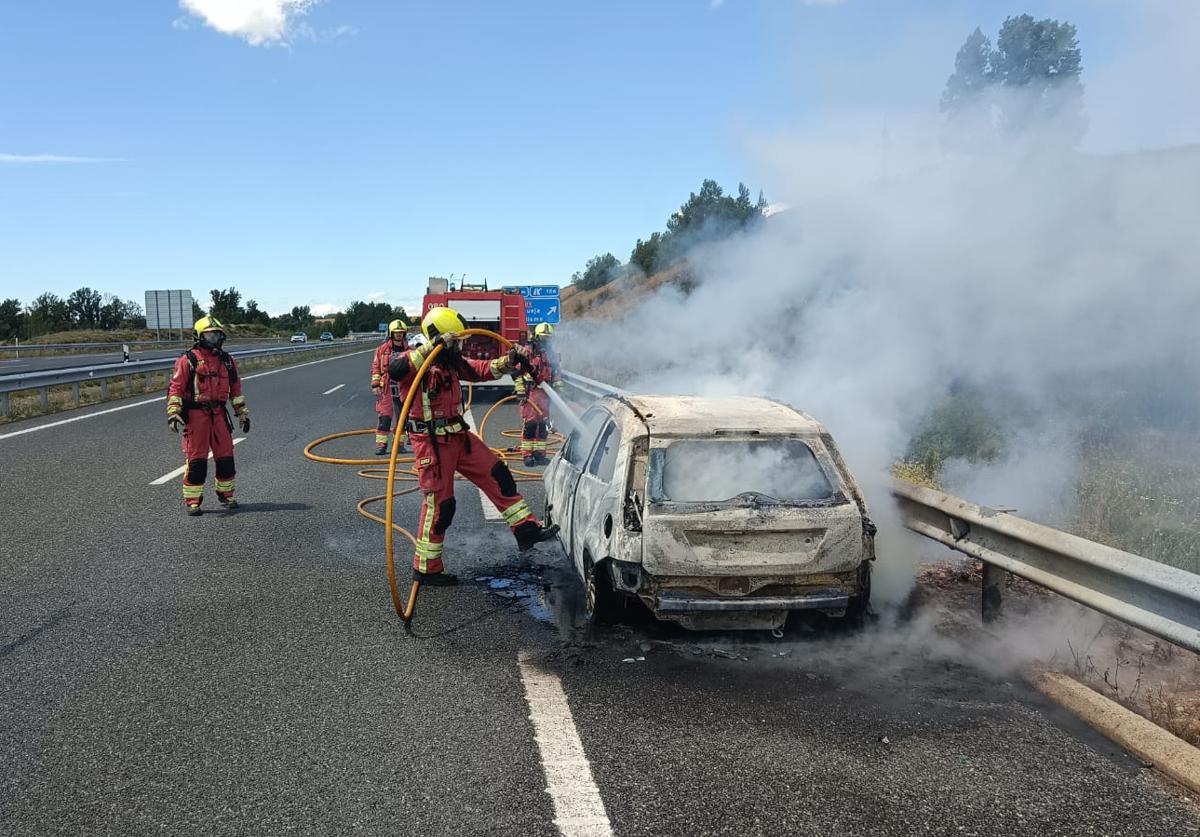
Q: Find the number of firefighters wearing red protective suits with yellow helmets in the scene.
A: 4